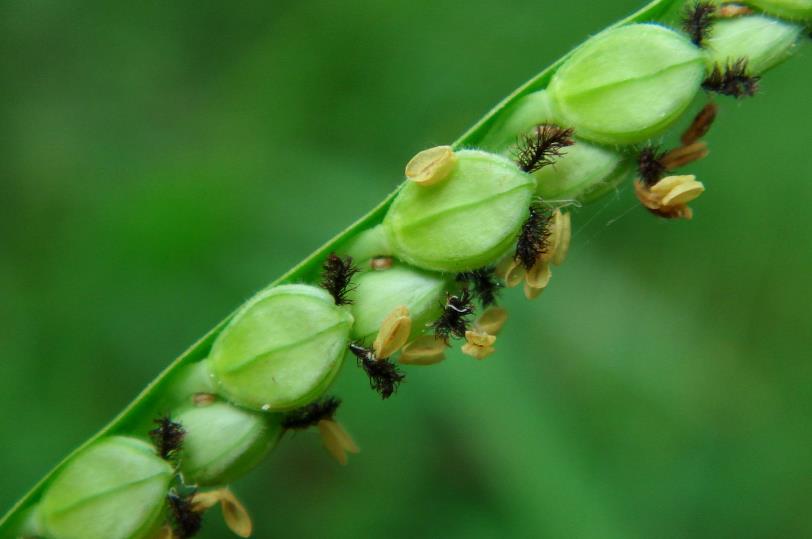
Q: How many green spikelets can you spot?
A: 9